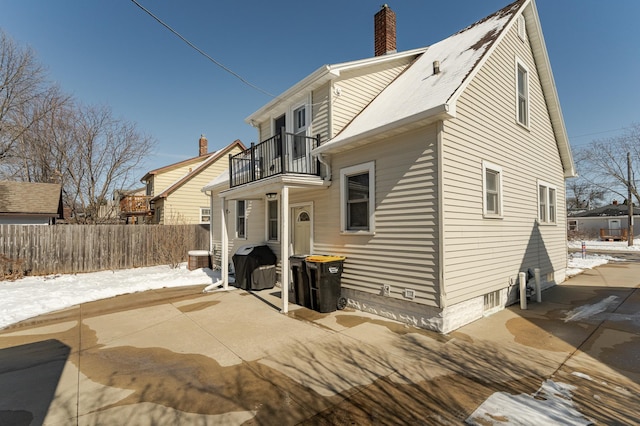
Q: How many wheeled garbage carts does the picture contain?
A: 2